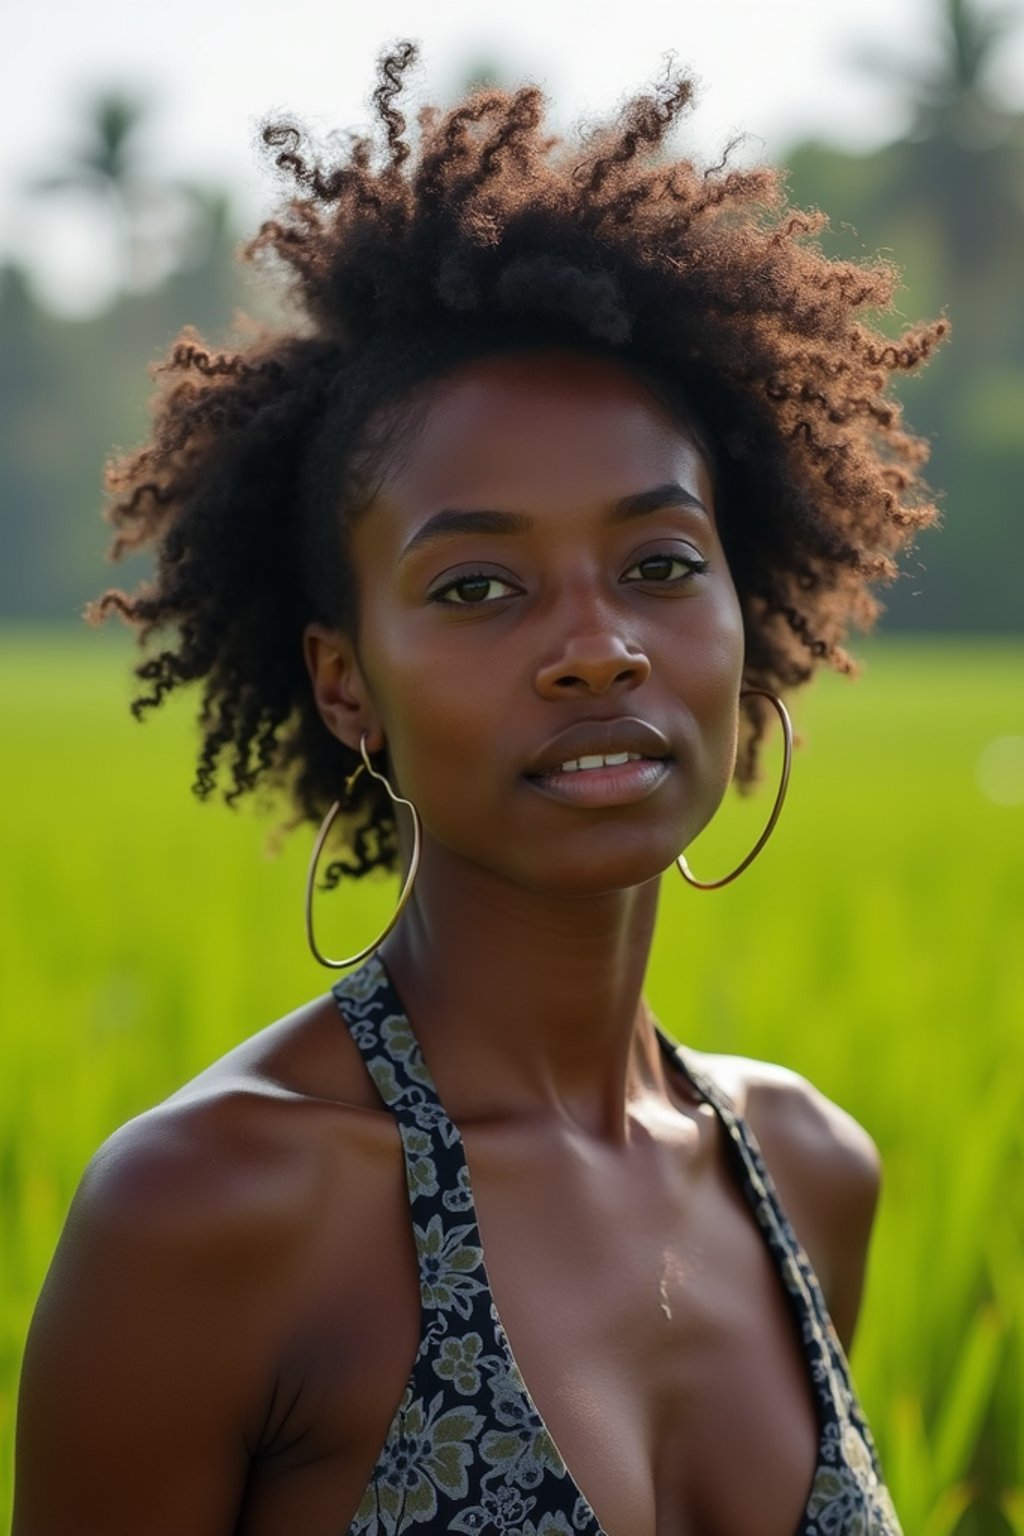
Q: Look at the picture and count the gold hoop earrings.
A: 2